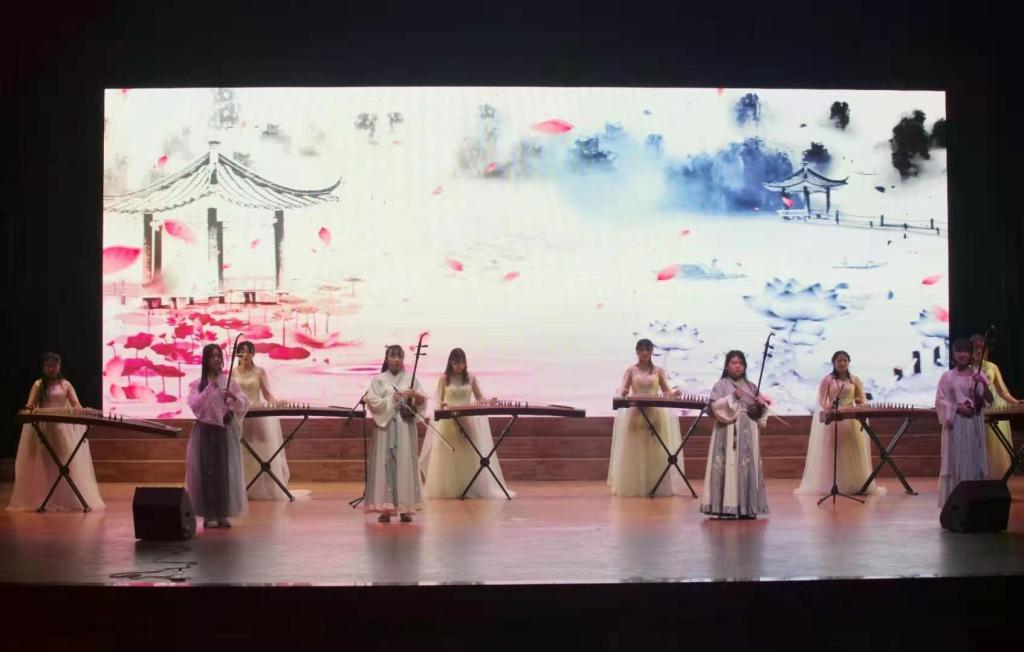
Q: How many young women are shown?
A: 10